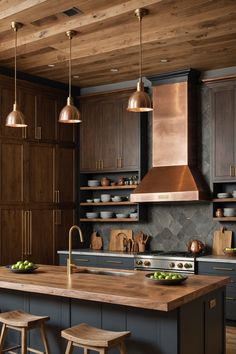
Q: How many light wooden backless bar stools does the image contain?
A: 2